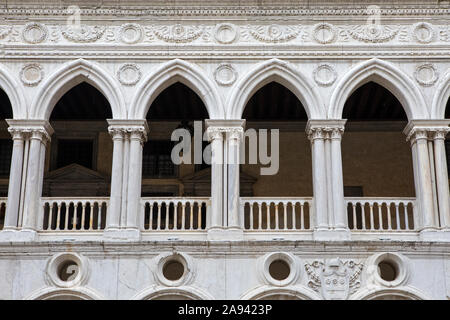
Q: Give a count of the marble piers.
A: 5